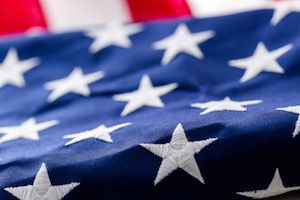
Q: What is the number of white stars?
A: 14